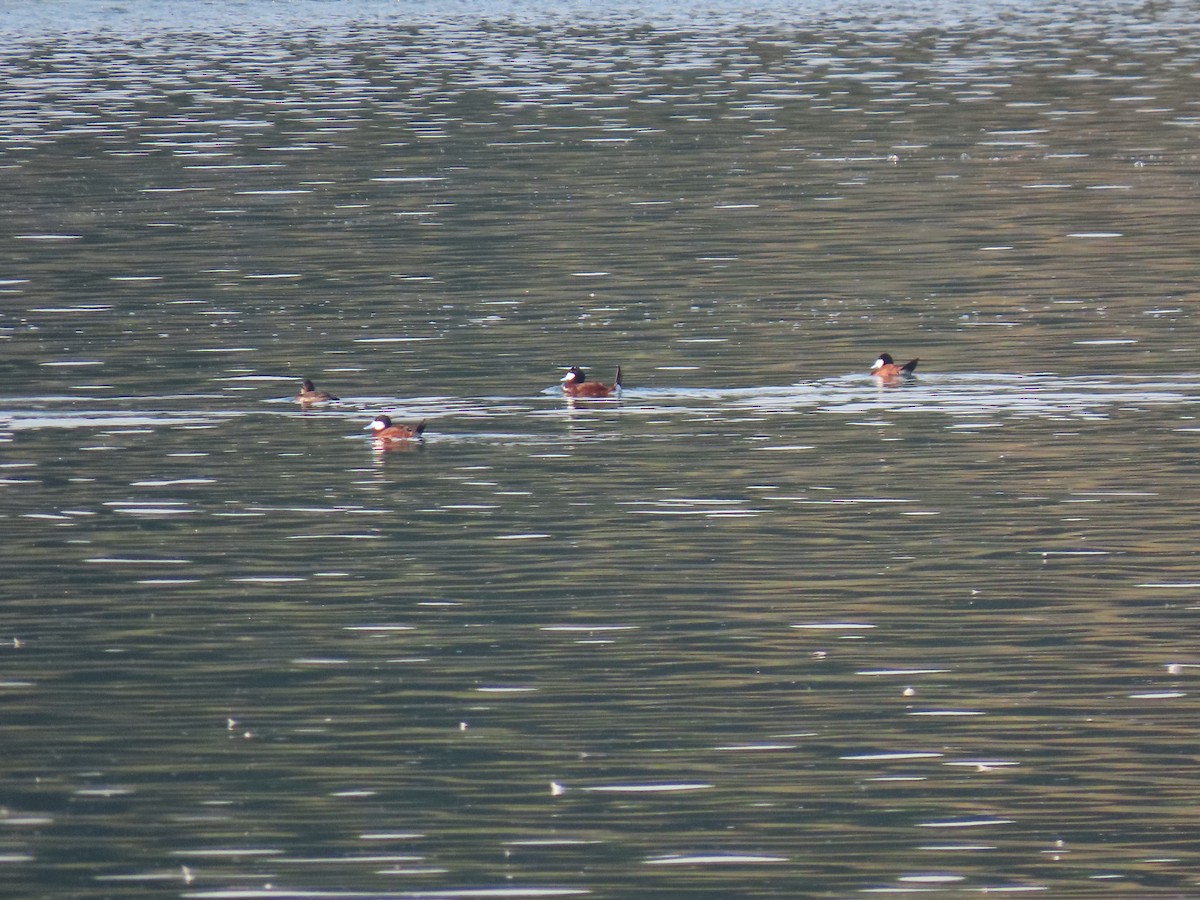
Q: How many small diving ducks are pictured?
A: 4